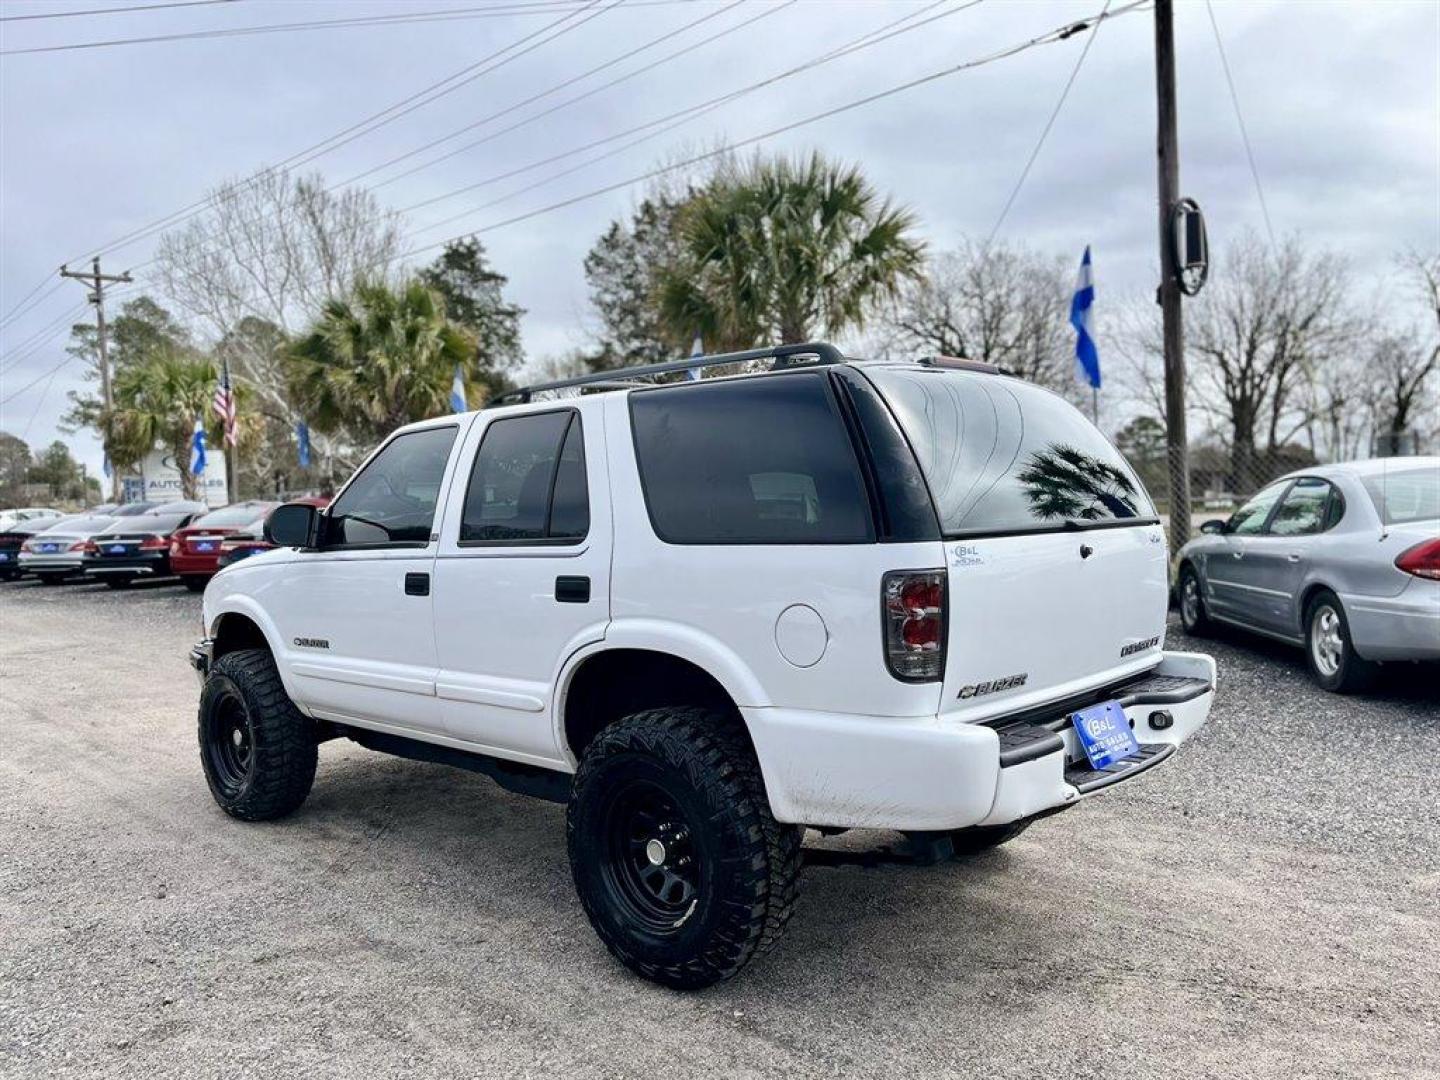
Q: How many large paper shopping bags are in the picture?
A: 0